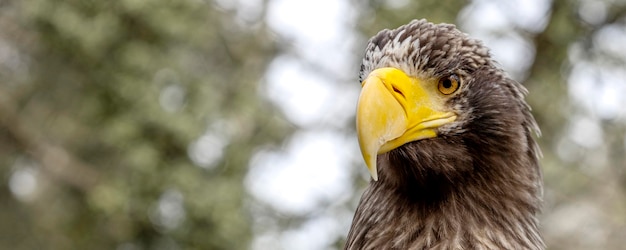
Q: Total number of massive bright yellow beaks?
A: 1